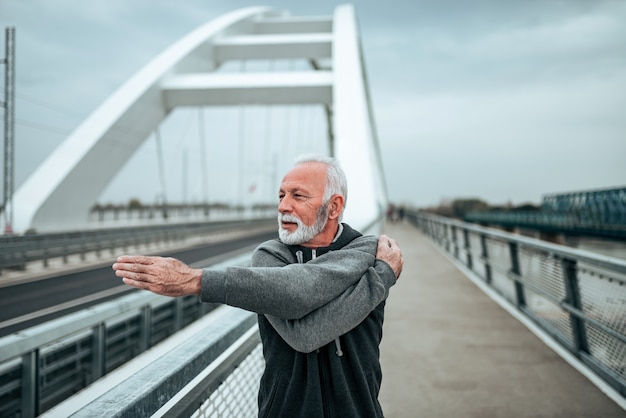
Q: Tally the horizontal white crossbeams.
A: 3